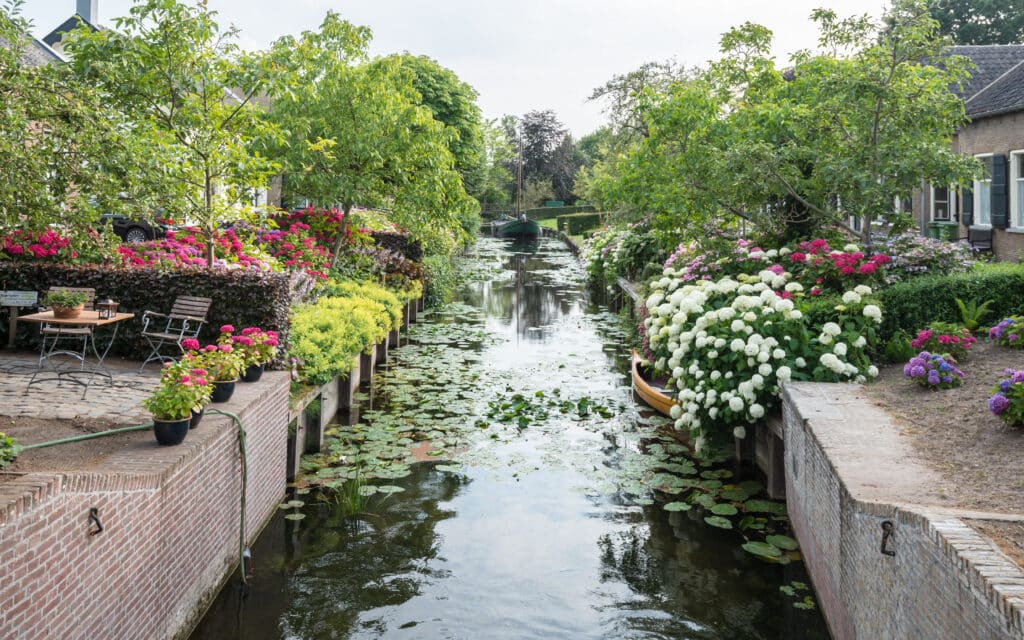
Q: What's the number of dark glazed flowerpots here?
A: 4